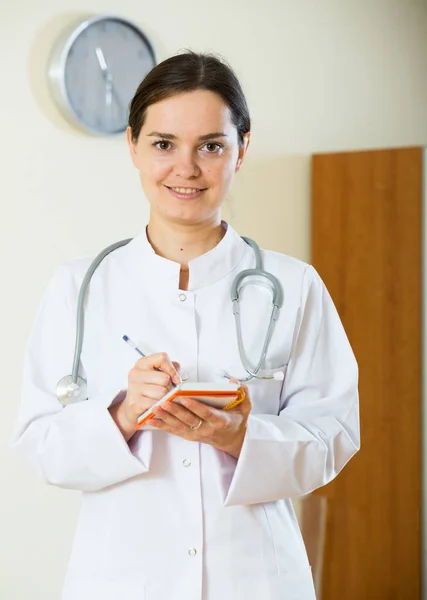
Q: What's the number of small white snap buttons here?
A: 4